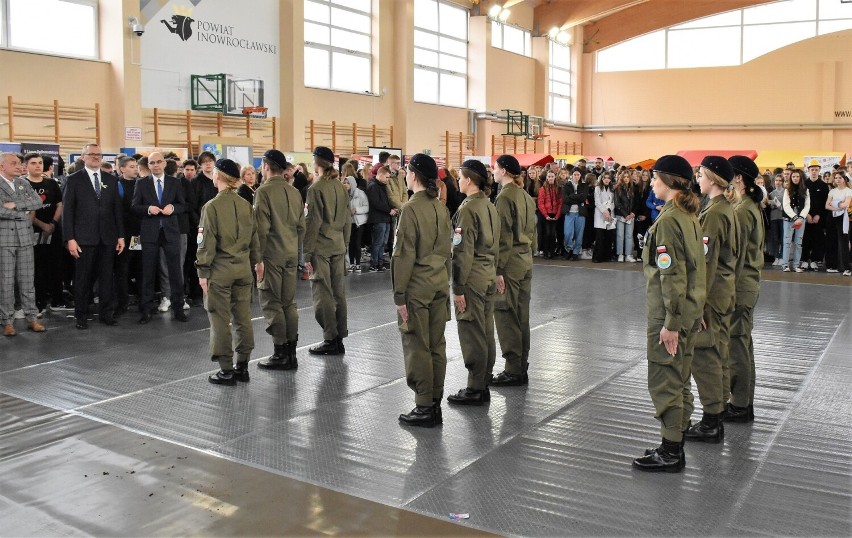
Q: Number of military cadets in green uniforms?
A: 9